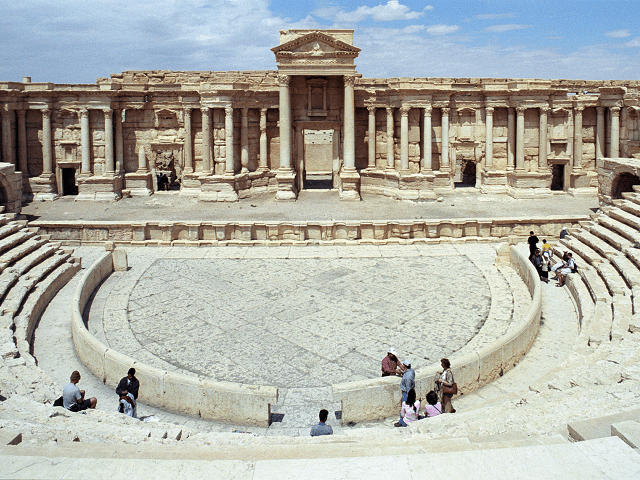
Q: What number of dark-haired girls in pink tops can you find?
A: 2